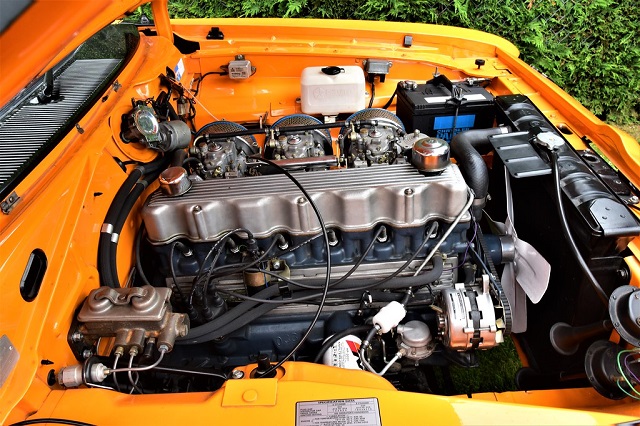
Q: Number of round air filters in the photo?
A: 3